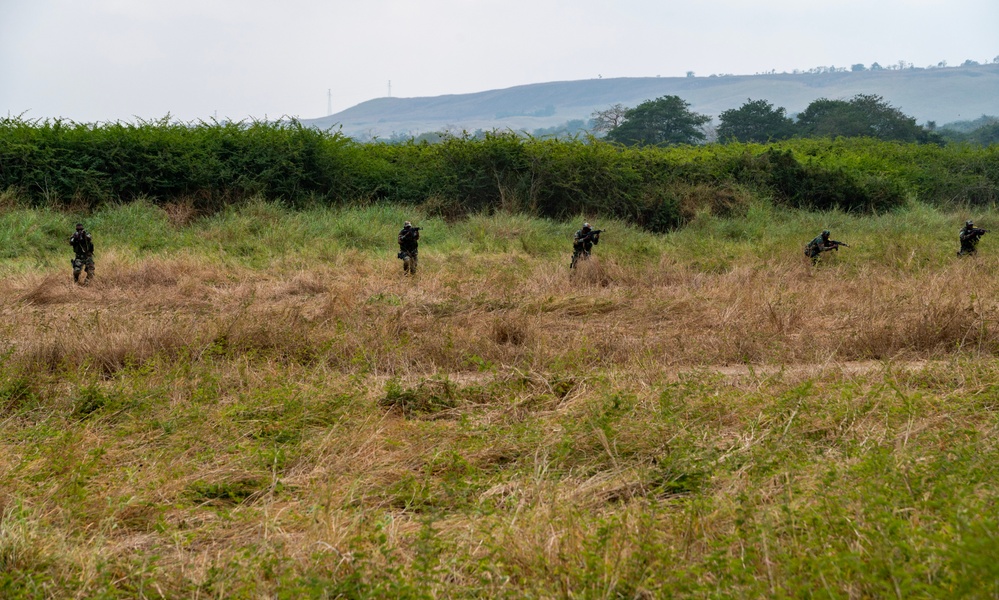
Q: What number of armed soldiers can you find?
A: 5